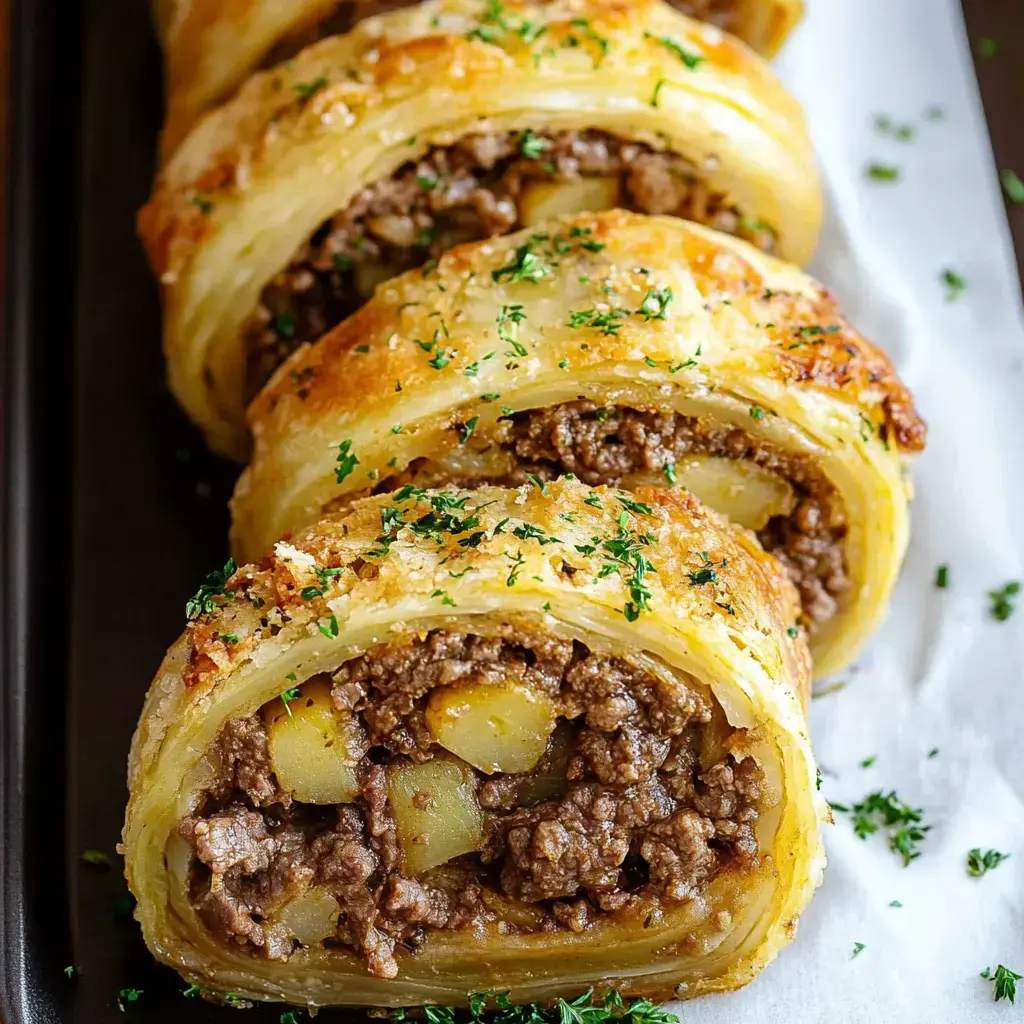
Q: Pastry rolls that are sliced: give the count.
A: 4